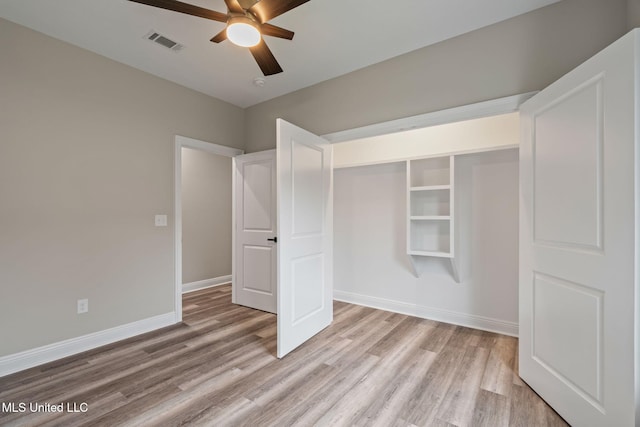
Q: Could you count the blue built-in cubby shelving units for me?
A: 0